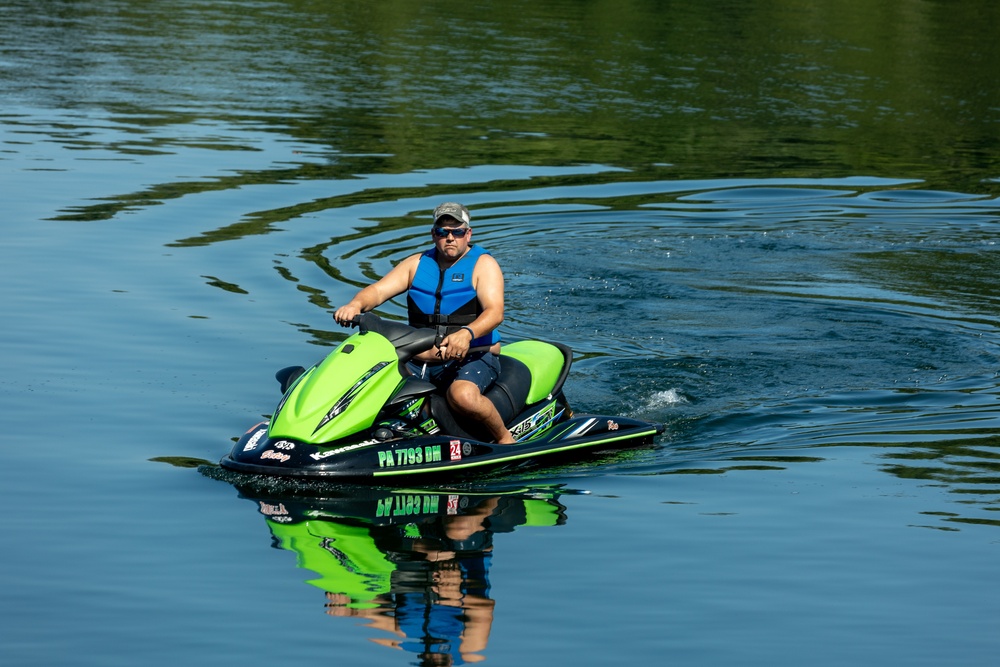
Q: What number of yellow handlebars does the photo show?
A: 0